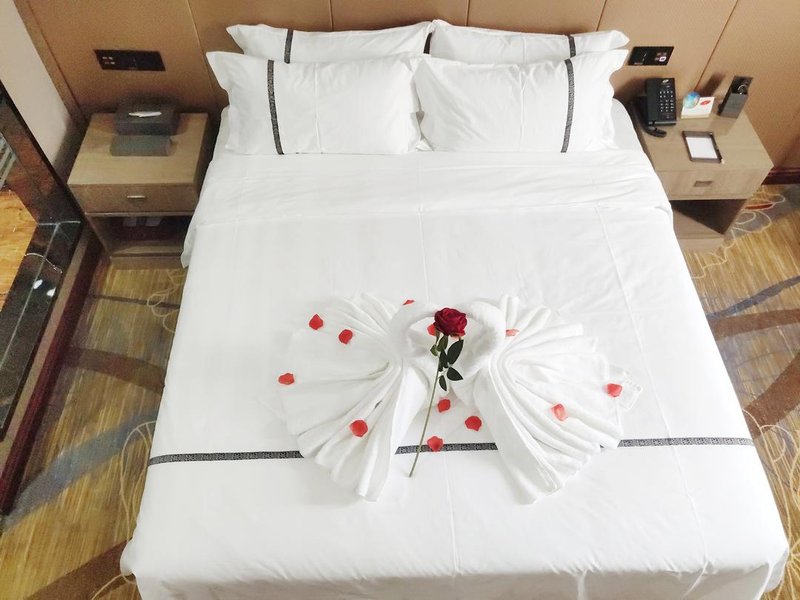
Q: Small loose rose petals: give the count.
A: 12